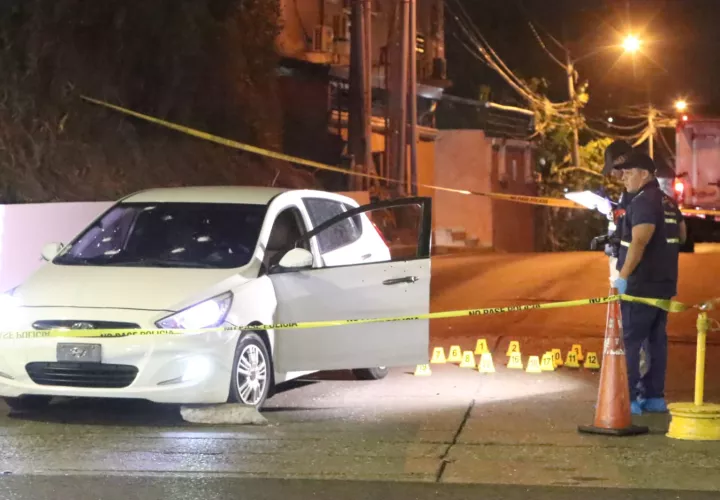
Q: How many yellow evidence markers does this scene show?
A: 15